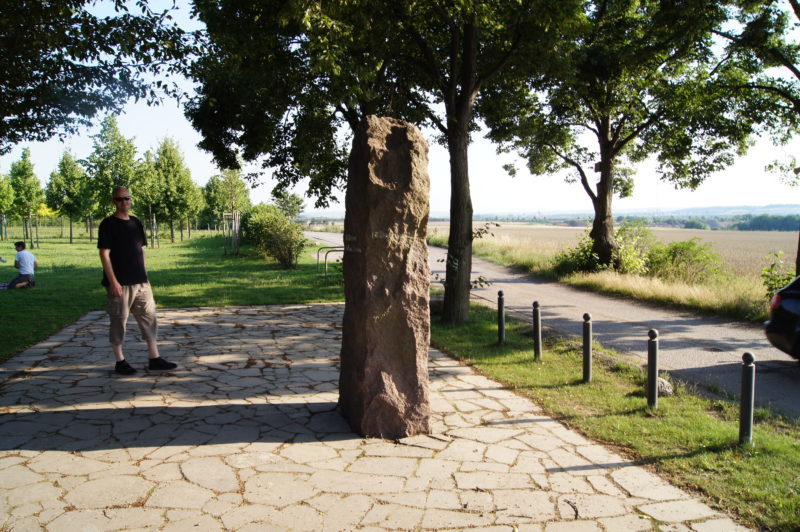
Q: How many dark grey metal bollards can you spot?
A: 5